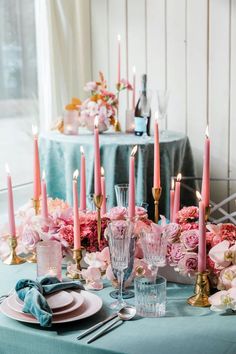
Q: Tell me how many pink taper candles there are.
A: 15